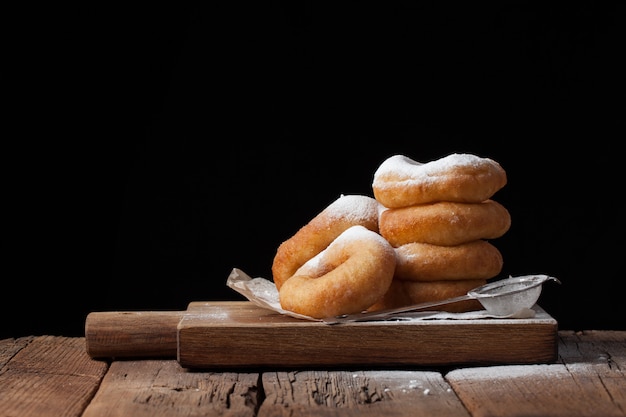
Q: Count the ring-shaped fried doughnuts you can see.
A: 6